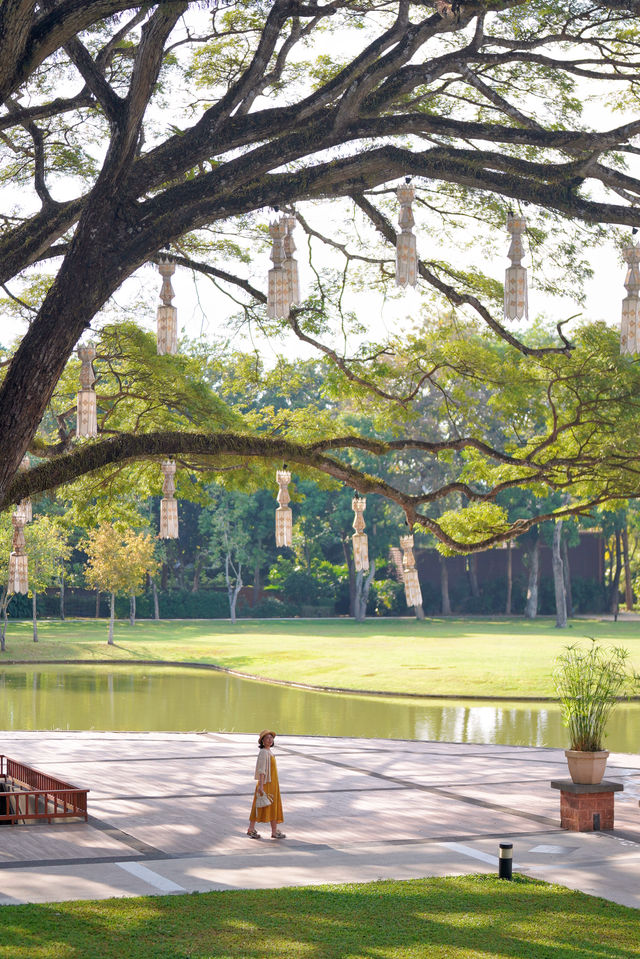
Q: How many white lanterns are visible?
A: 13